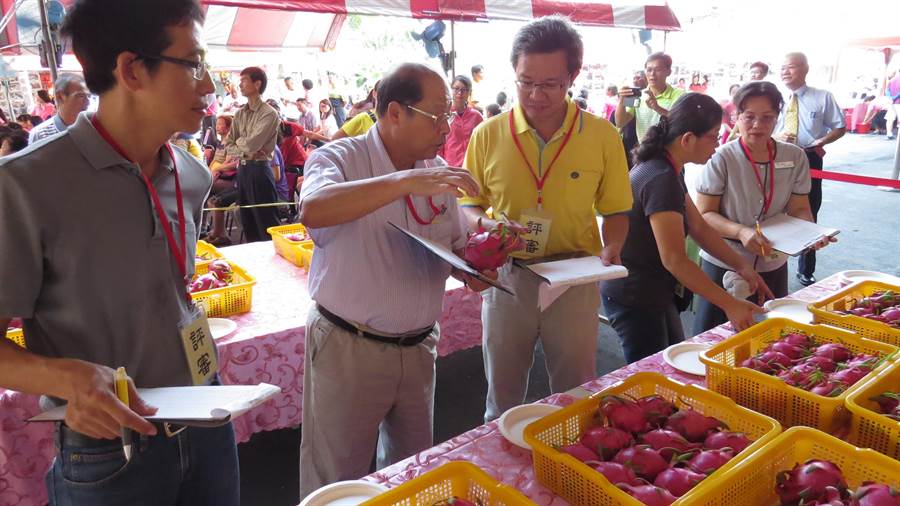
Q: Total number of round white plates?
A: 6